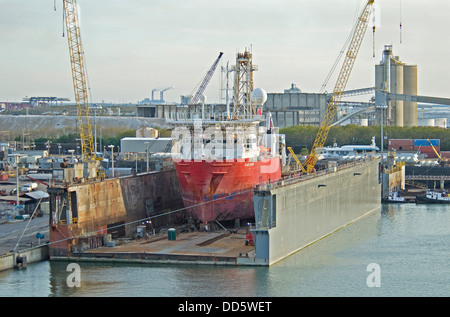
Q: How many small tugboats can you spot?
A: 2